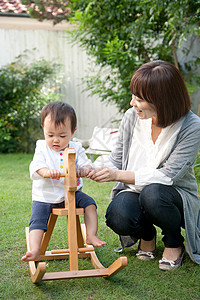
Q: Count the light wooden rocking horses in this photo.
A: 1